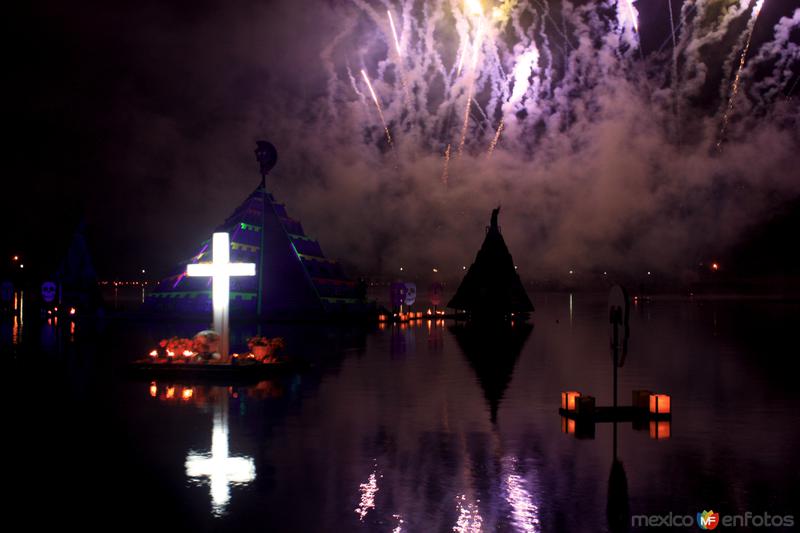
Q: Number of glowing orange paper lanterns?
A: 2